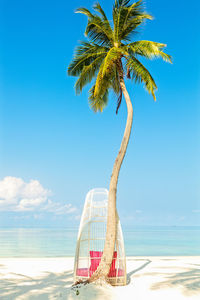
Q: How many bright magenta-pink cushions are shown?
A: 2